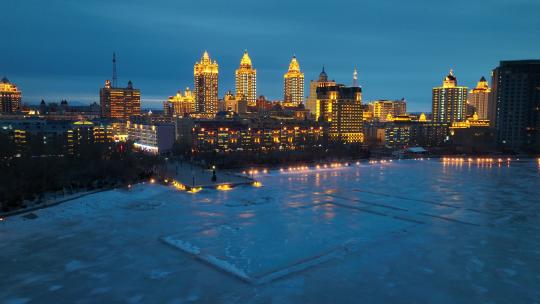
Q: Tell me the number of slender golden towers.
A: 3